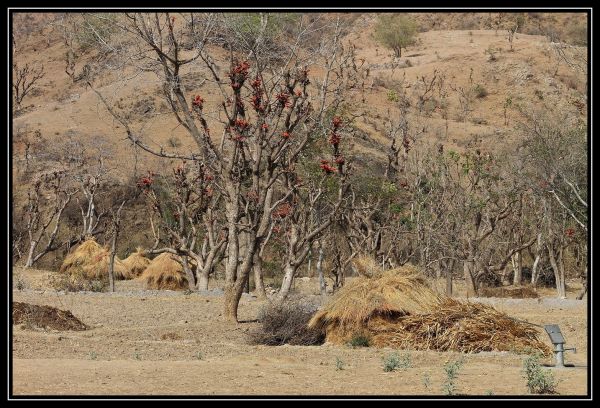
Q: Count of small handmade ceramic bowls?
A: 0